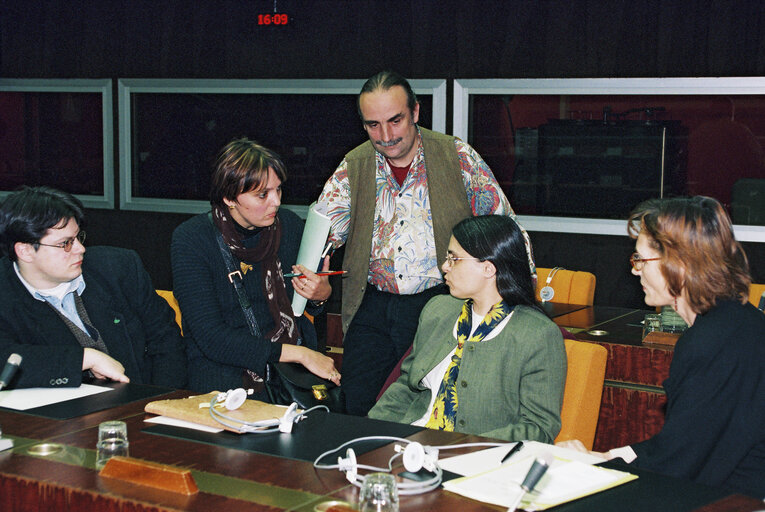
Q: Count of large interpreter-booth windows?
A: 3